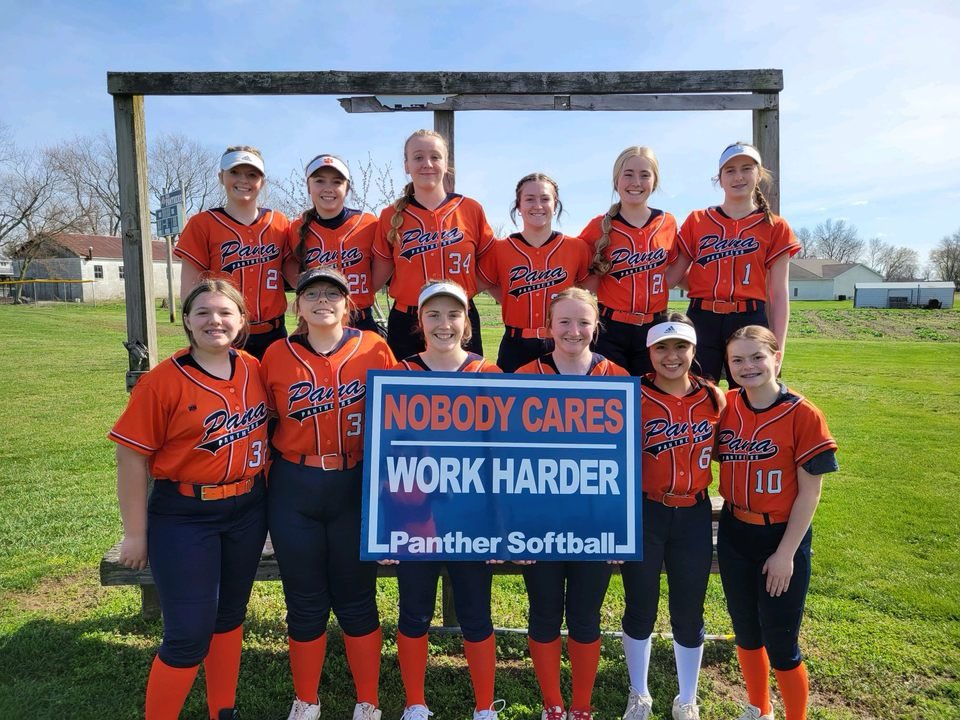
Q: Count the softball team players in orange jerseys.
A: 12